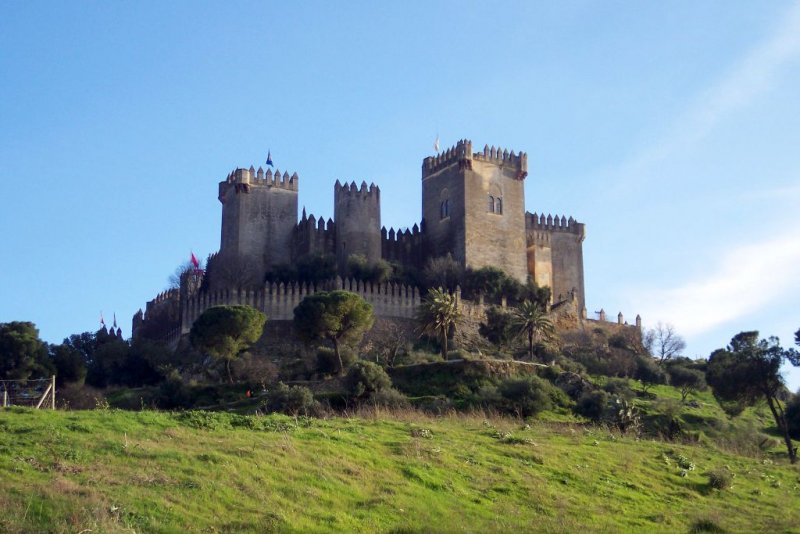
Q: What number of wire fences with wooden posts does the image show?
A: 1